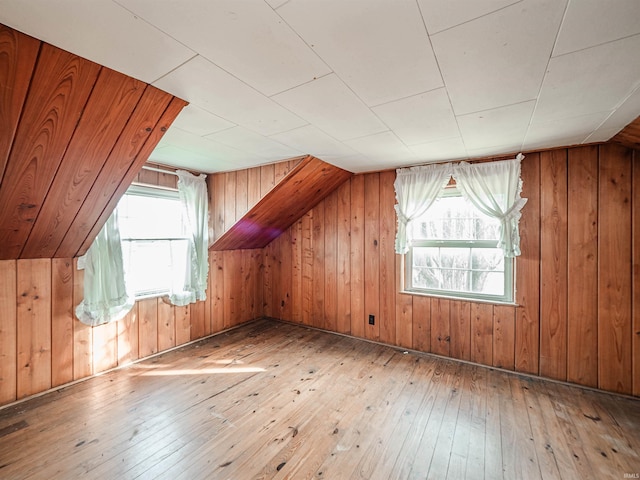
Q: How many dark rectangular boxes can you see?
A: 1